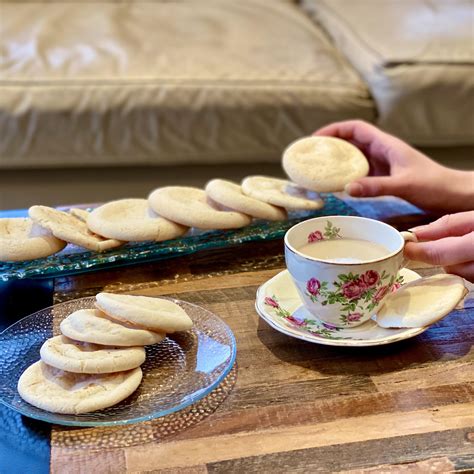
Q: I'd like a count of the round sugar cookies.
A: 12